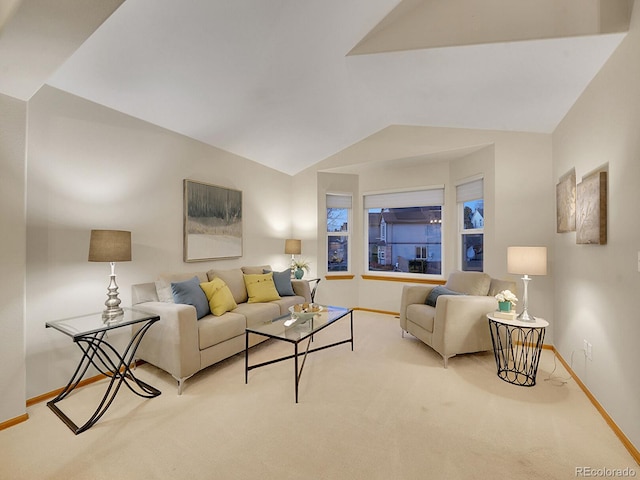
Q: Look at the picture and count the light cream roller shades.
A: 3